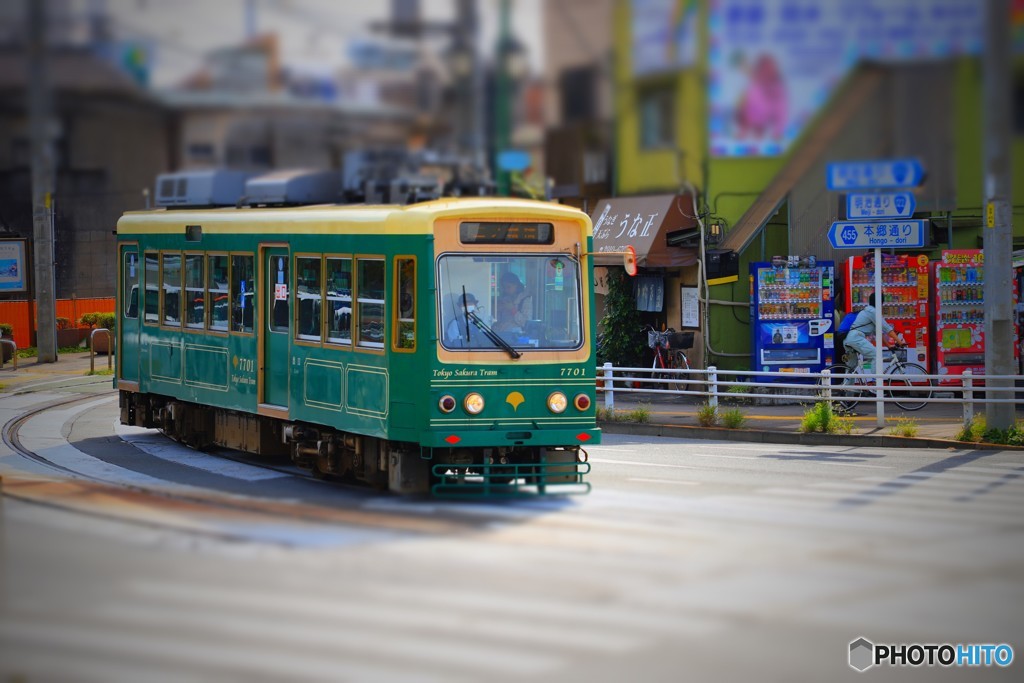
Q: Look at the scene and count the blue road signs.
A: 3